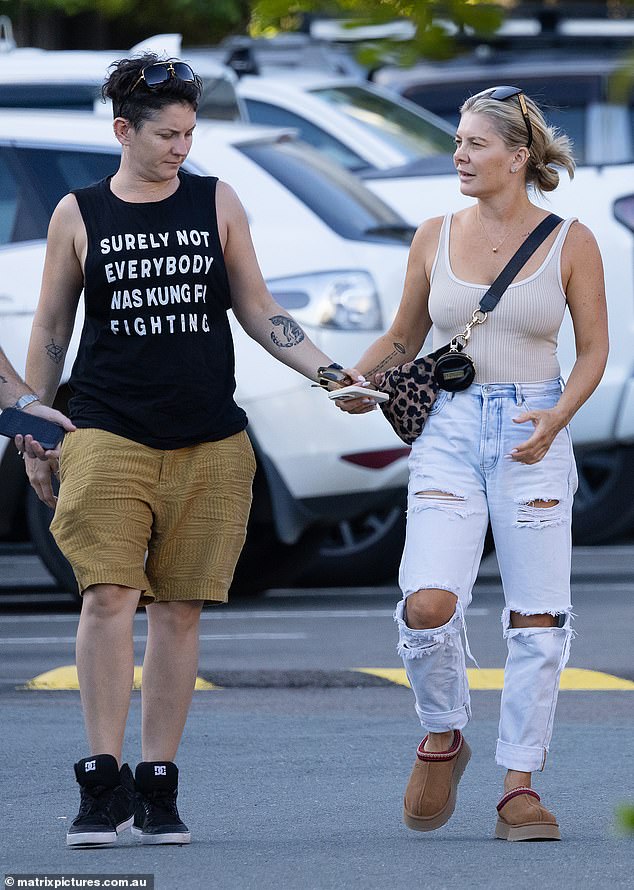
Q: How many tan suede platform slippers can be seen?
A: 2